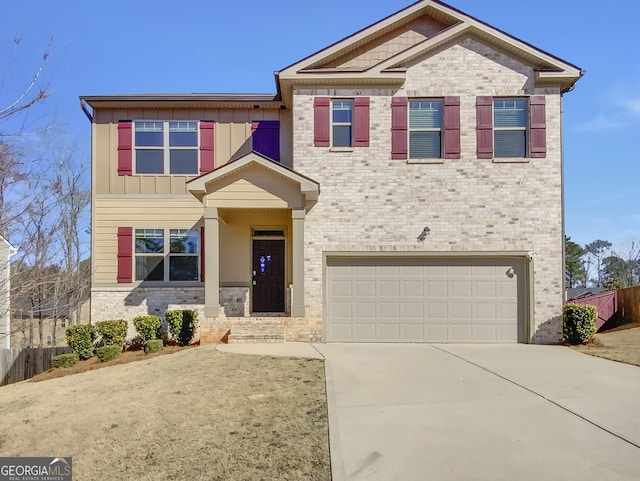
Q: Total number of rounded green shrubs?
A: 8